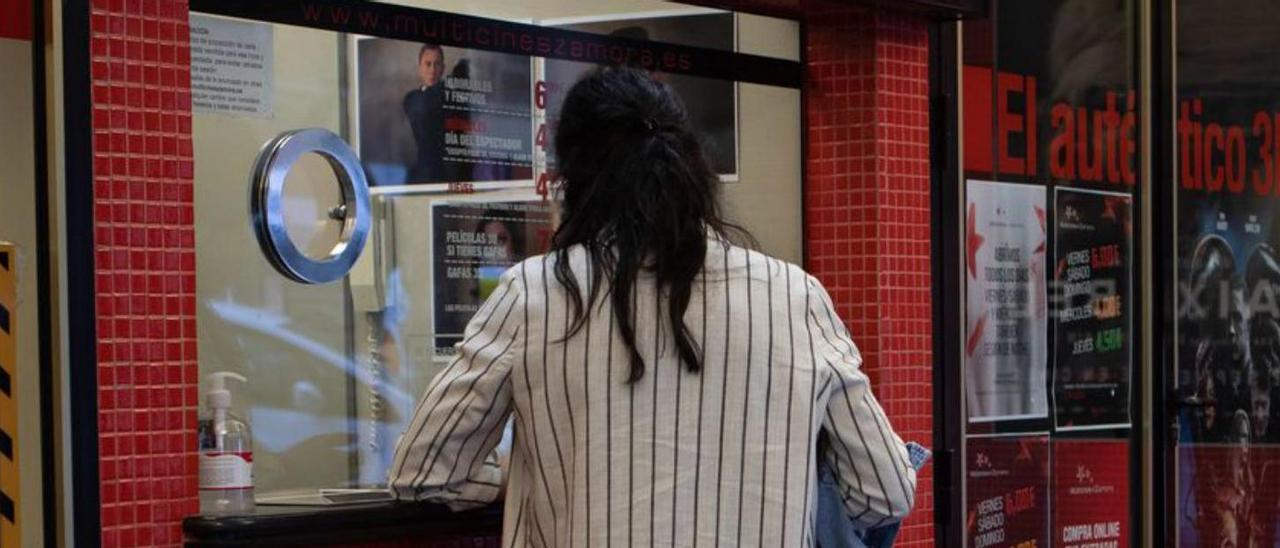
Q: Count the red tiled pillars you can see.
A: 2